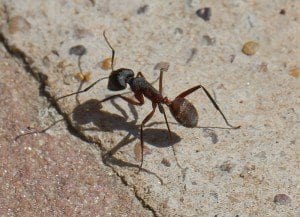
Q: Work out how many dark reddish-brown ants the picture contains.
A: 1